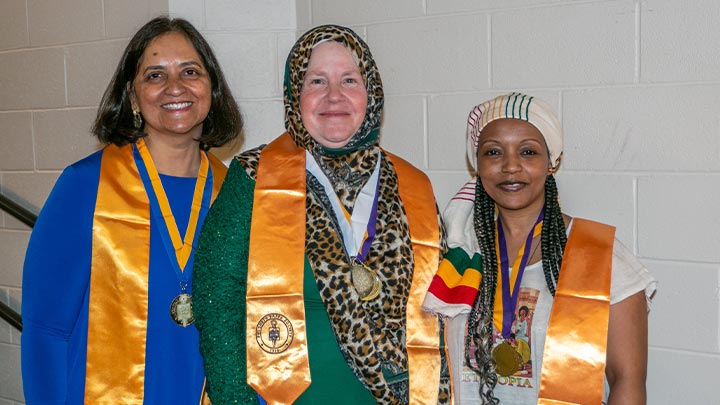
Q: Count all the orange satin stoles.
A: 3